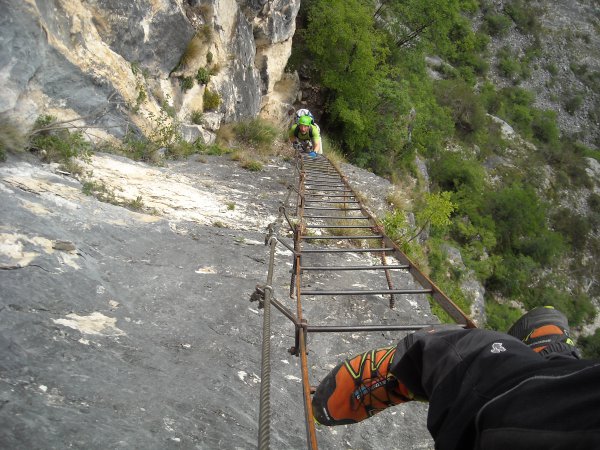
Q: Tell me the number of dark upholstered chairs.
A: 0